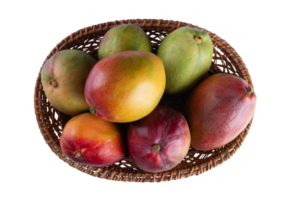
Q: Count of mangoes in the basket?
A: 7